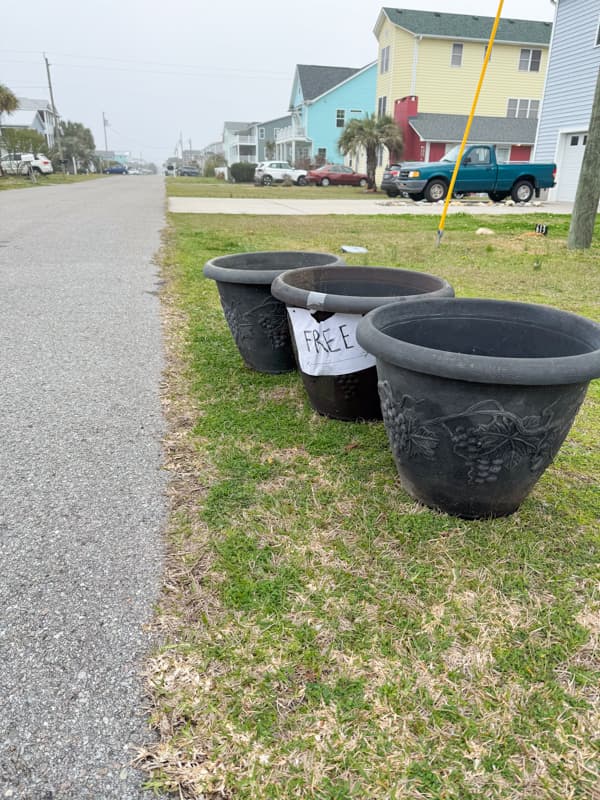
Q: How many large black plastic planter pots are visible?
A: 3